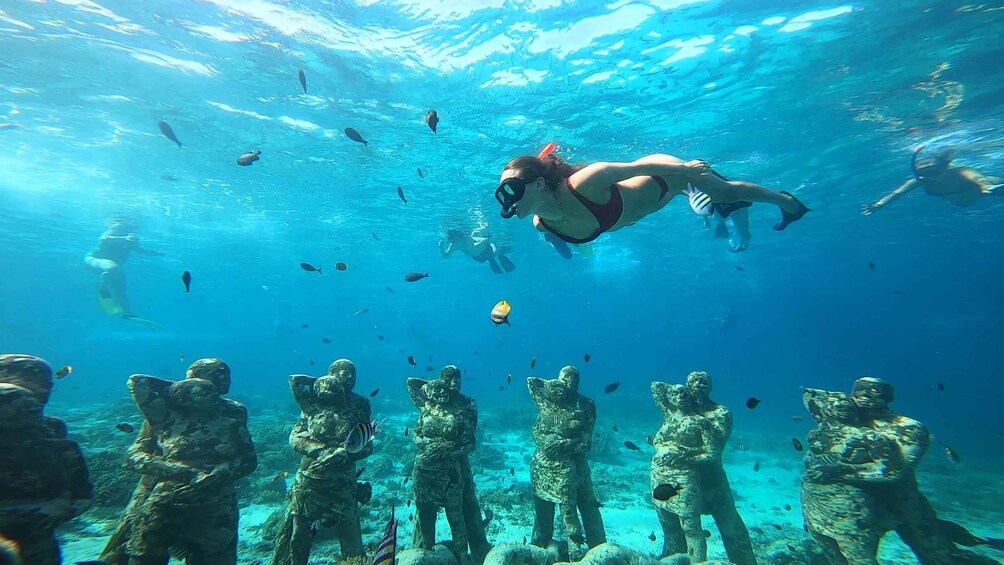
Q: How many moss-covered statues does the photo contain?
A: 7